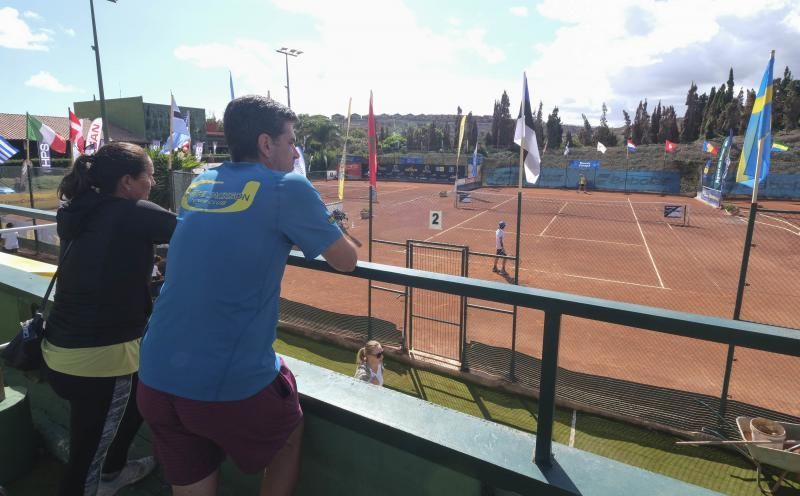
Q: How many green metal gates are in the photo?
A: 1